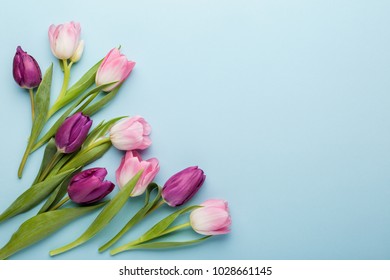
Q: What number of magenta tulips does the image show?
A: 4